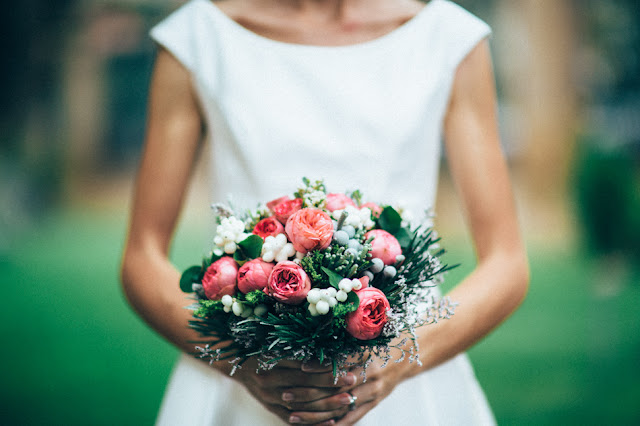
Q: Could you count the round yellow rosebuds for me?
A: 0